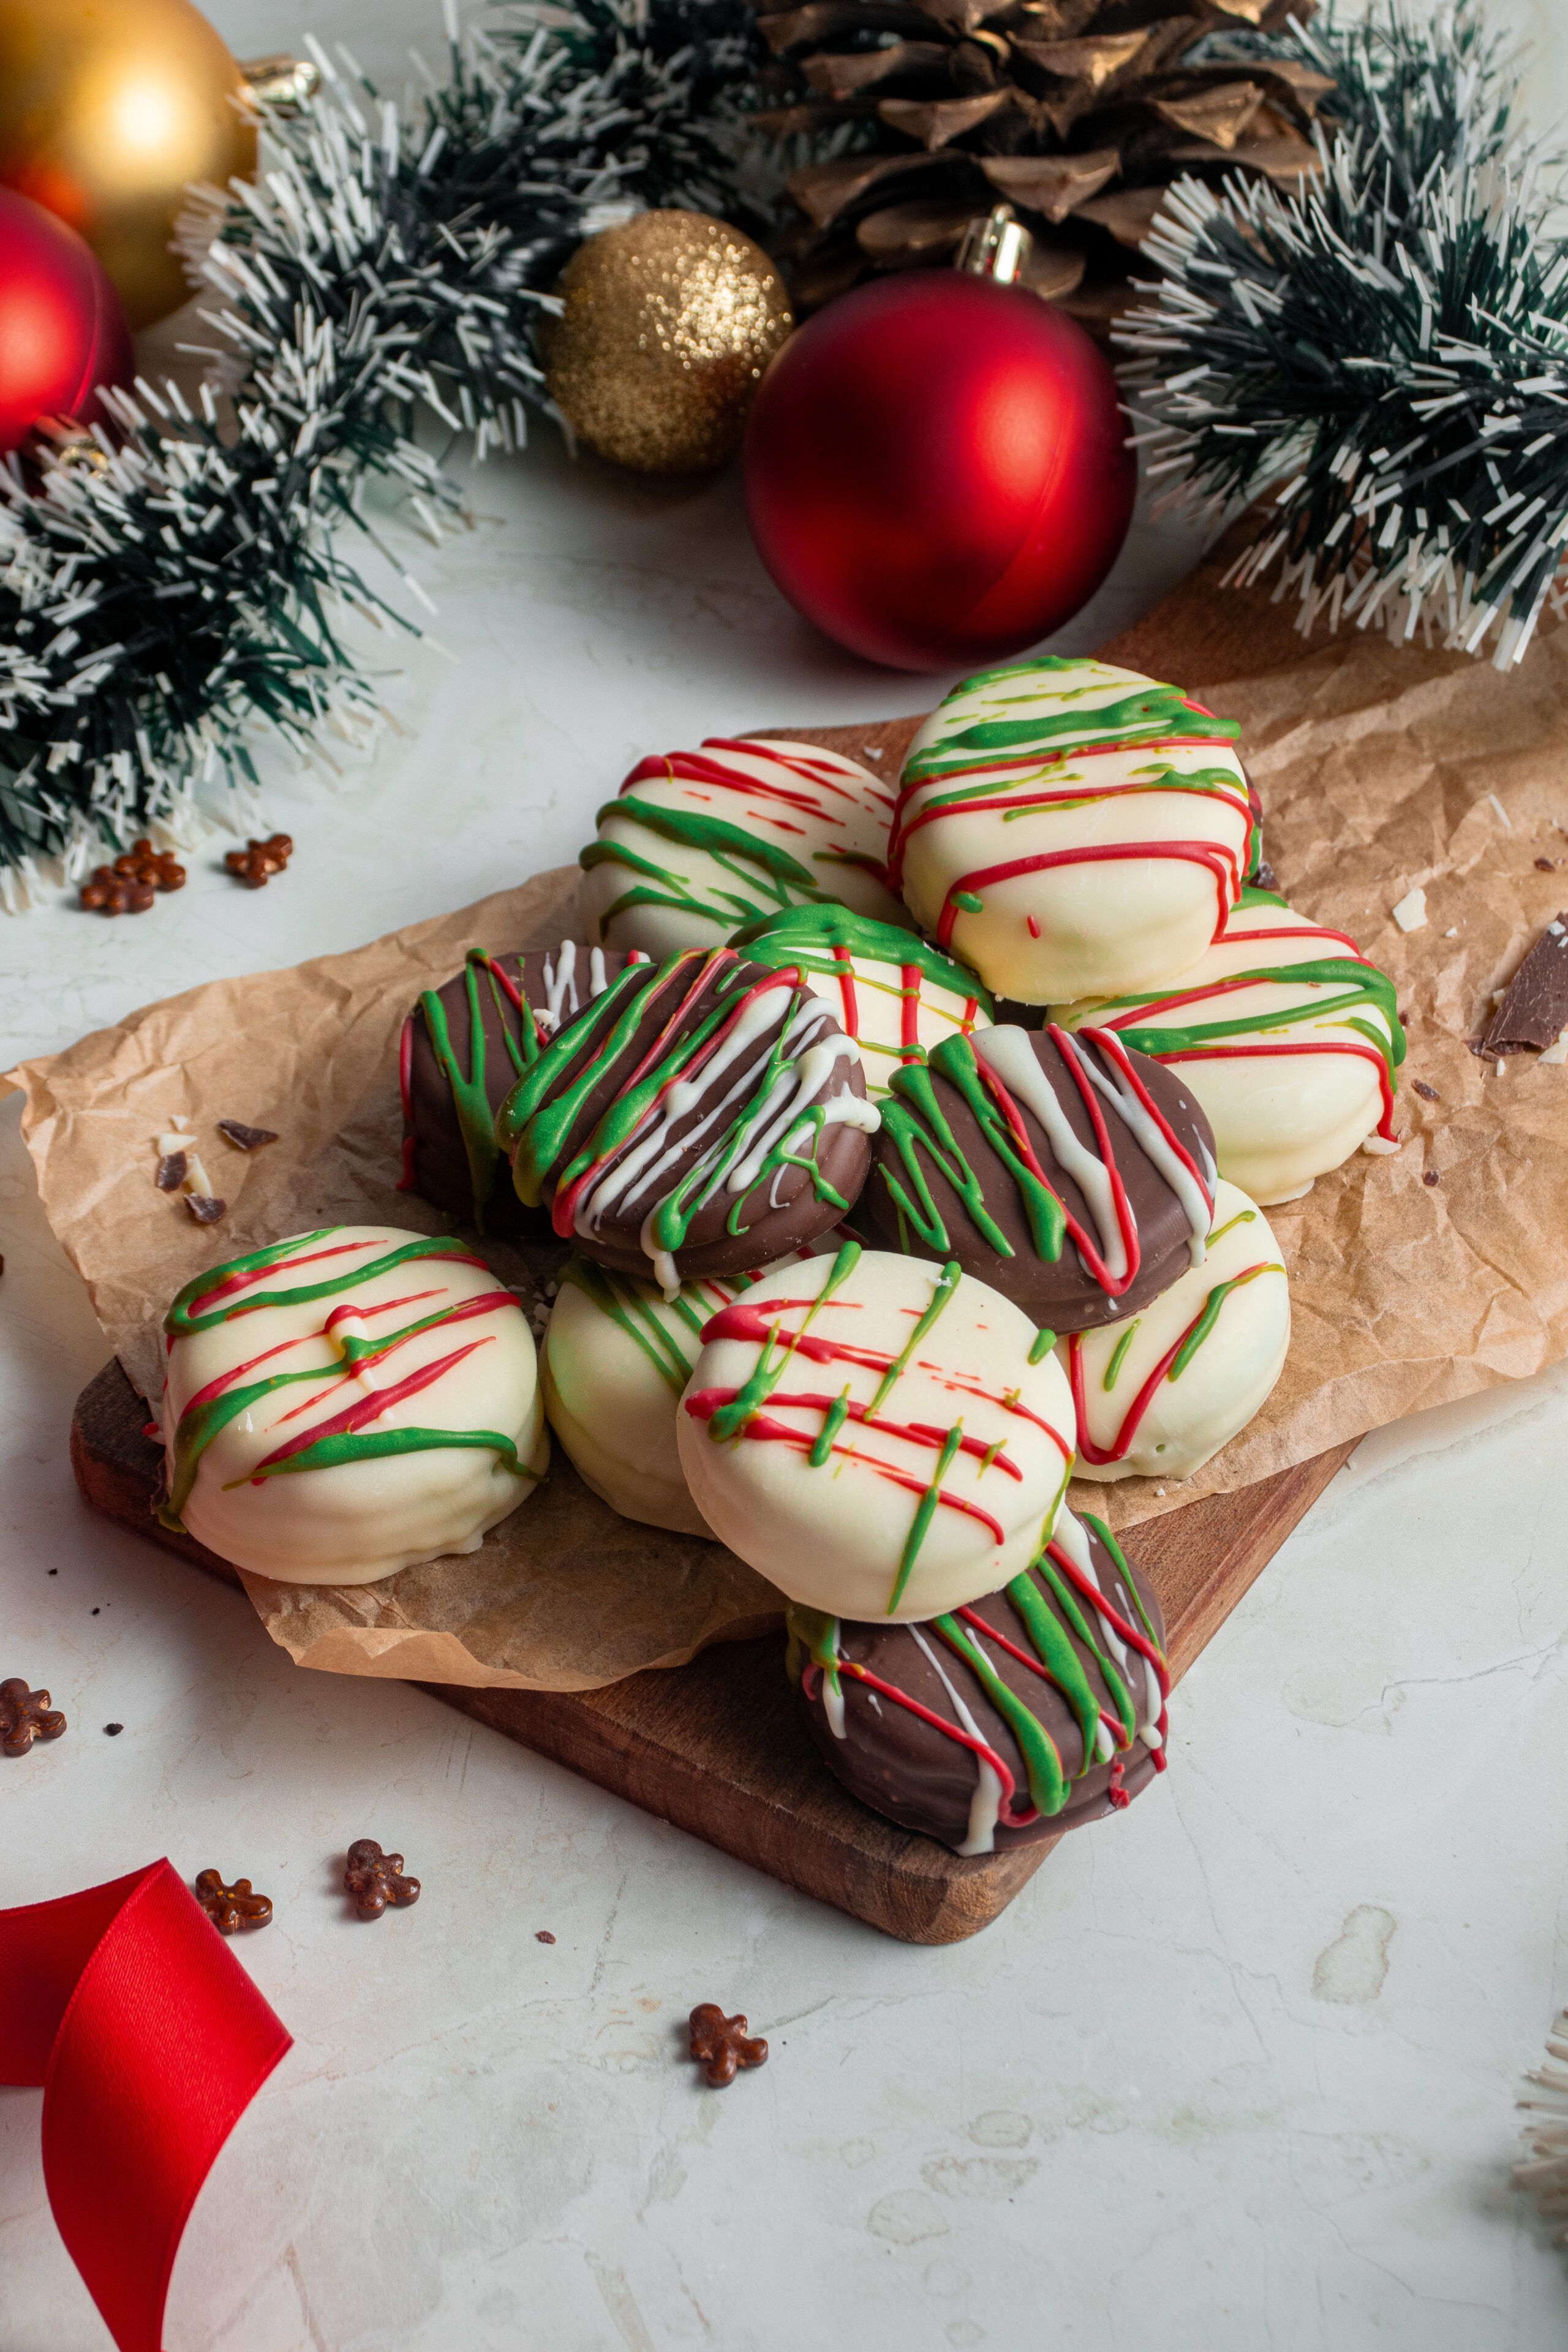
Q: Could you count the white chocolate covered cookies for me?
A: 8